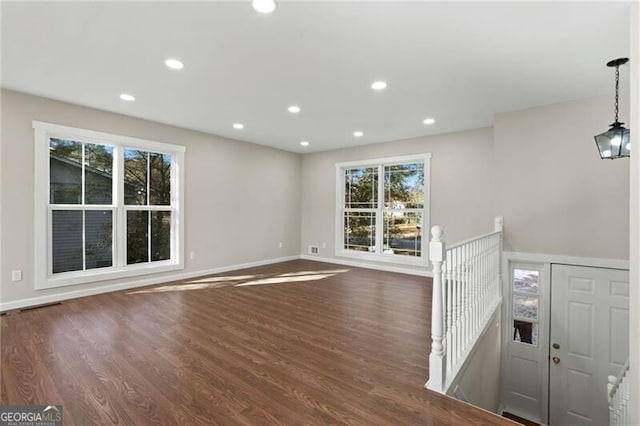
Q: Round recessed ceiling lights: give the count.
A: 9